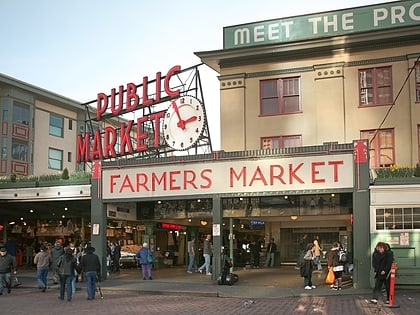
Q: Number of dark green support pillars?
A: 3